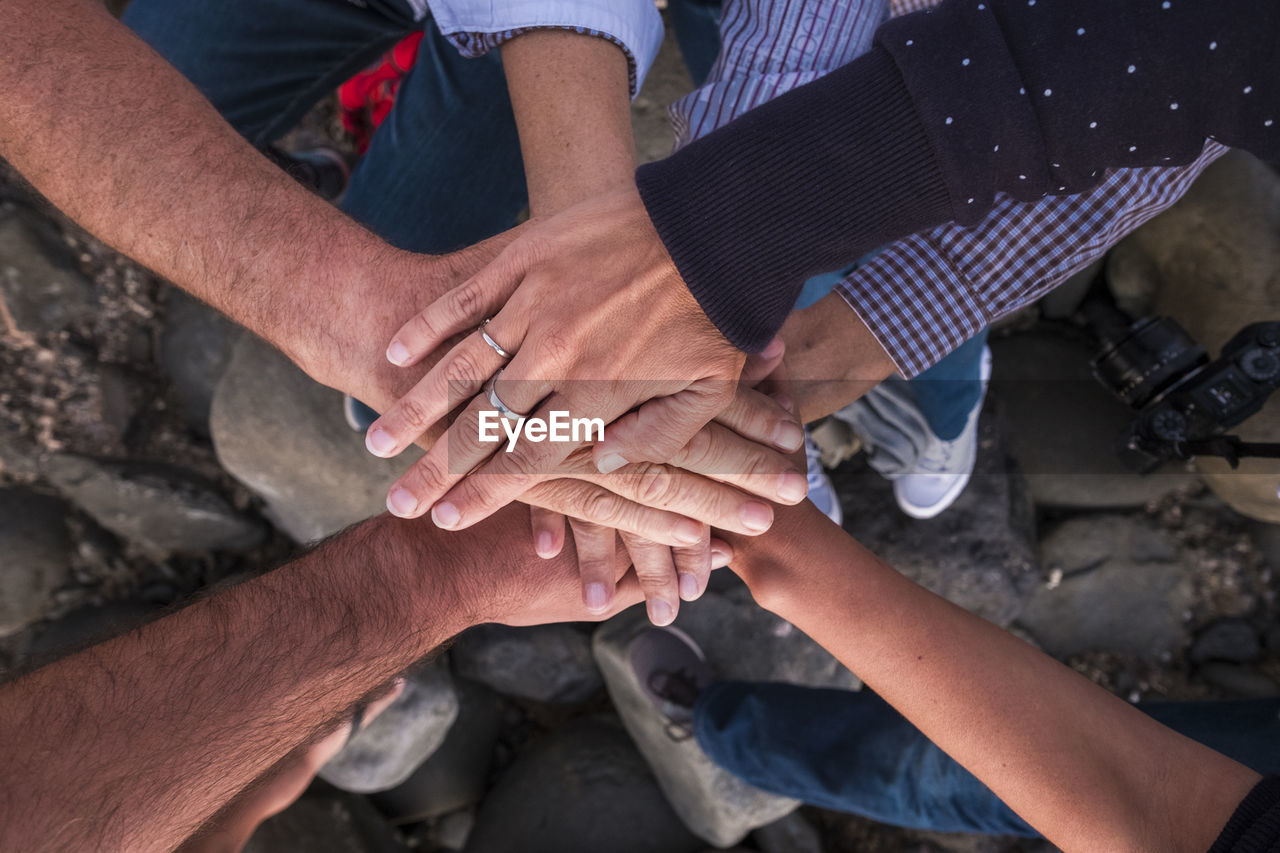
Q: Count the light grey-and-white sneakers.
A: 2